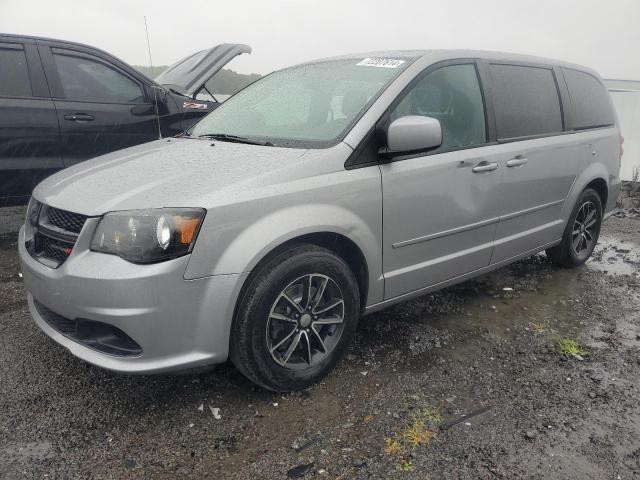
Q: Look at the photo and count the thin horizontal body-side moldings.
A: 2